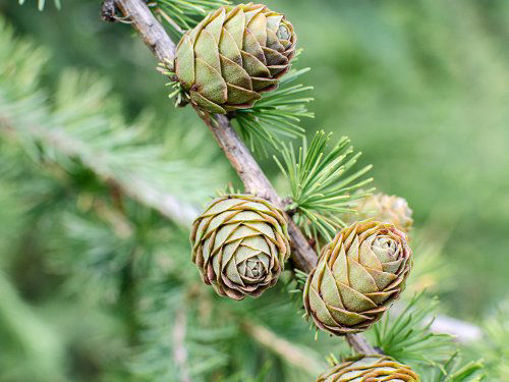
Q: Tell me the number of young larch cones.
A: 5